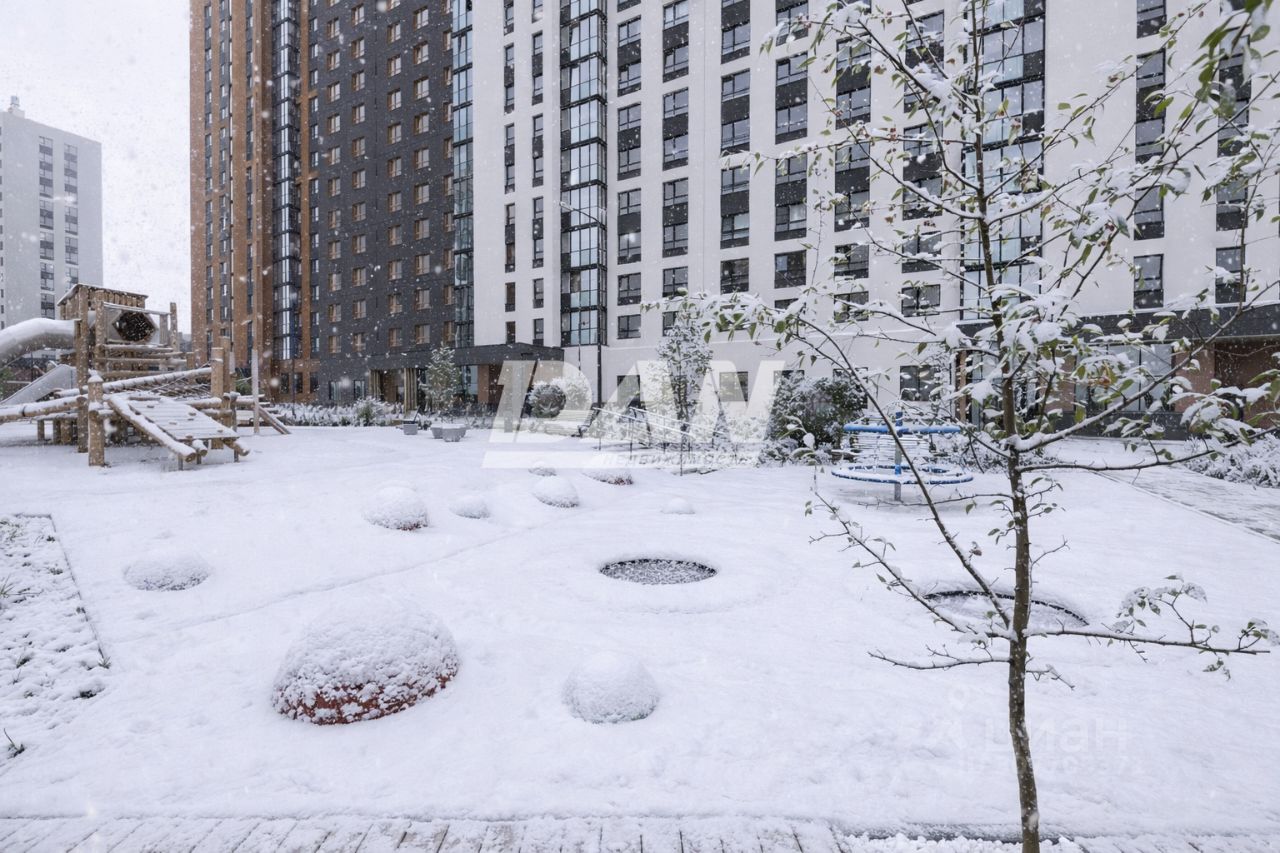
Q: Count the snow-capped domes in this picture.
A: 9